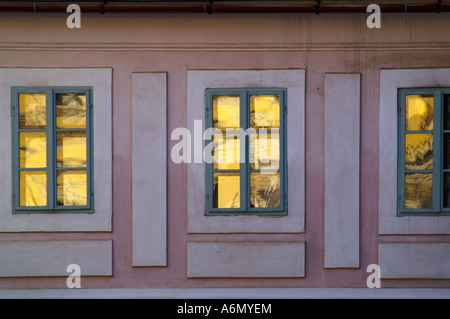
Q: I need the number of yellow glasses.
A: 15